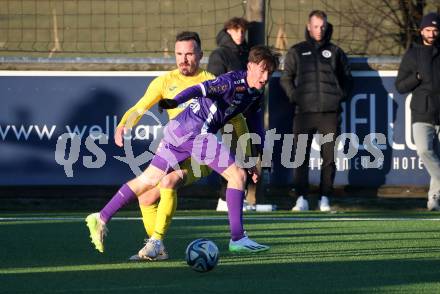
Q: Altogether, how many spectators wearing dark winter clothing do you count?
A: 3